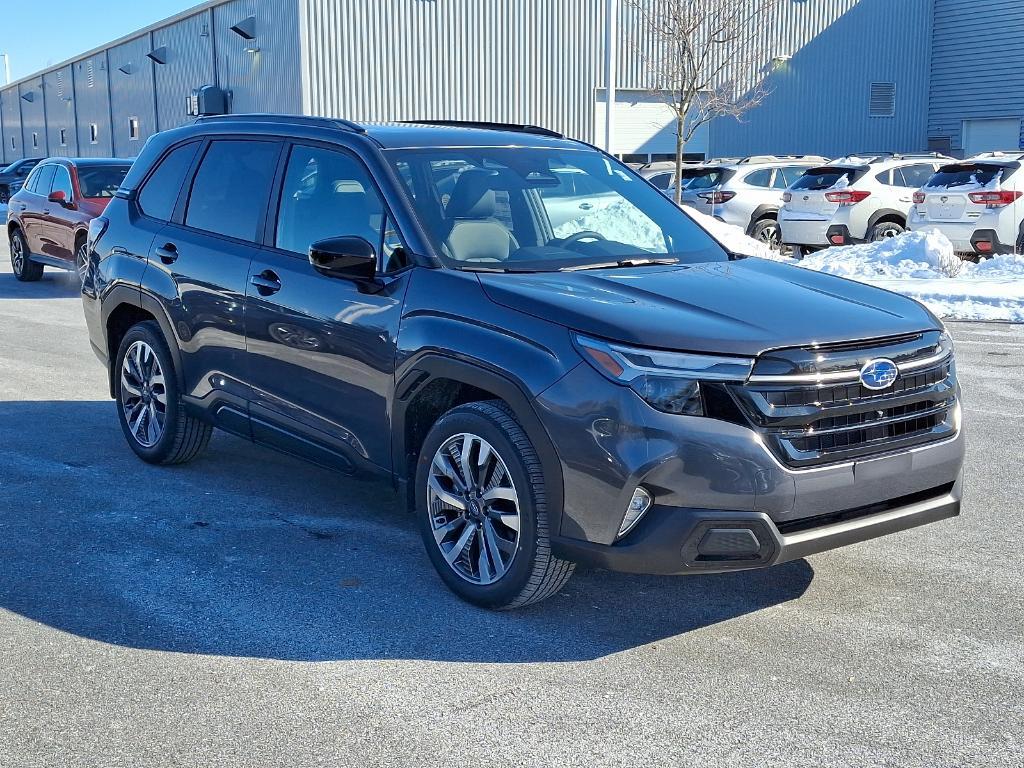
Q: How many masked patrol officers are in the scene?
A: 0